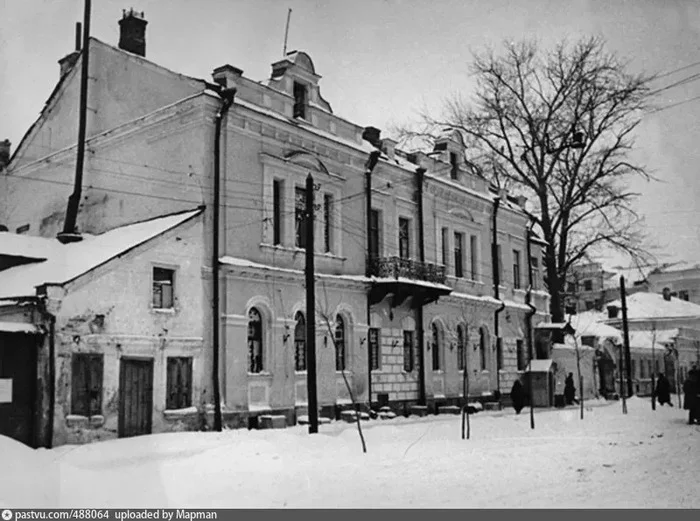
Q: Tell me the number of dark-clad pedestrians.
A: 4